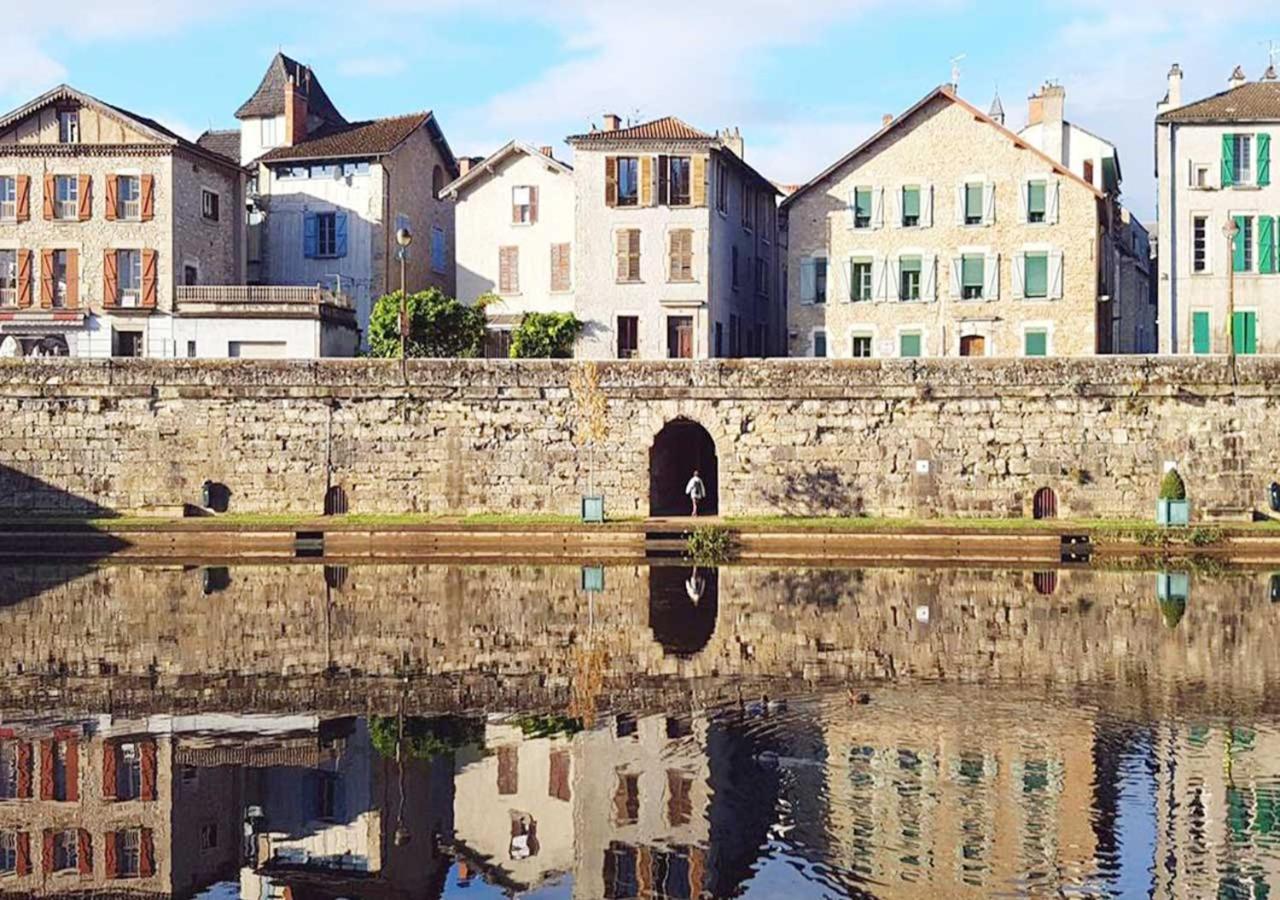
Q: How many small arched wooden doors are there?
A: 2